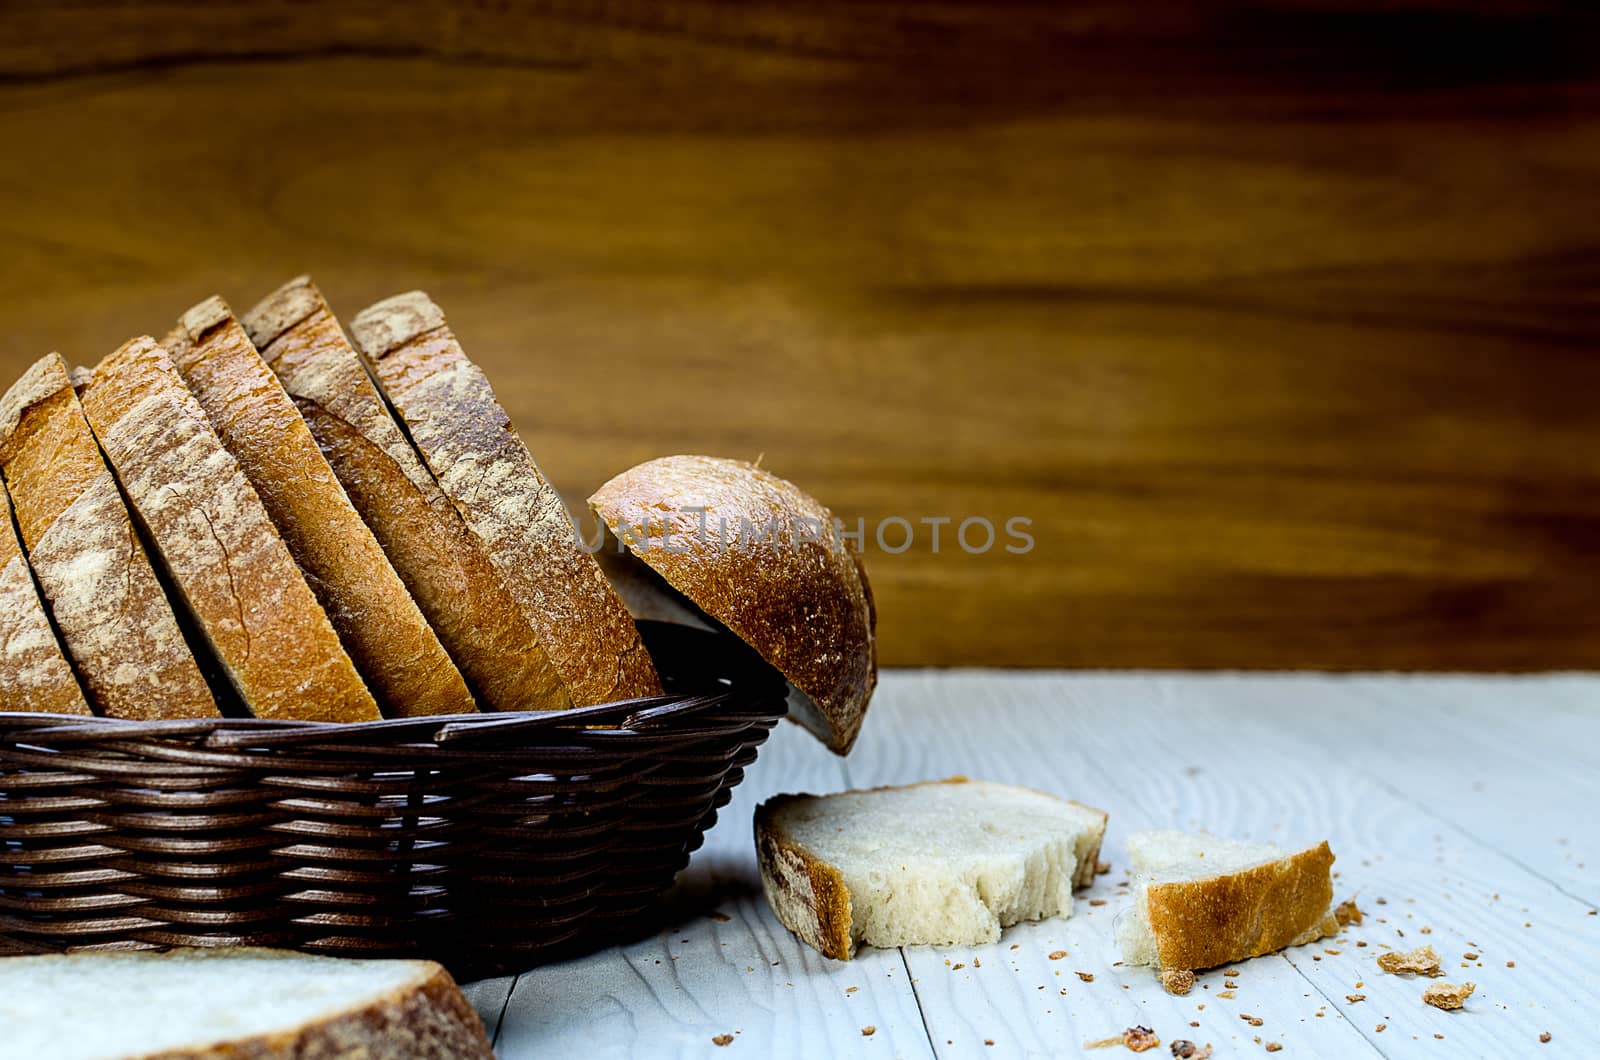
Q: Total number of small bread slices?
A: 2